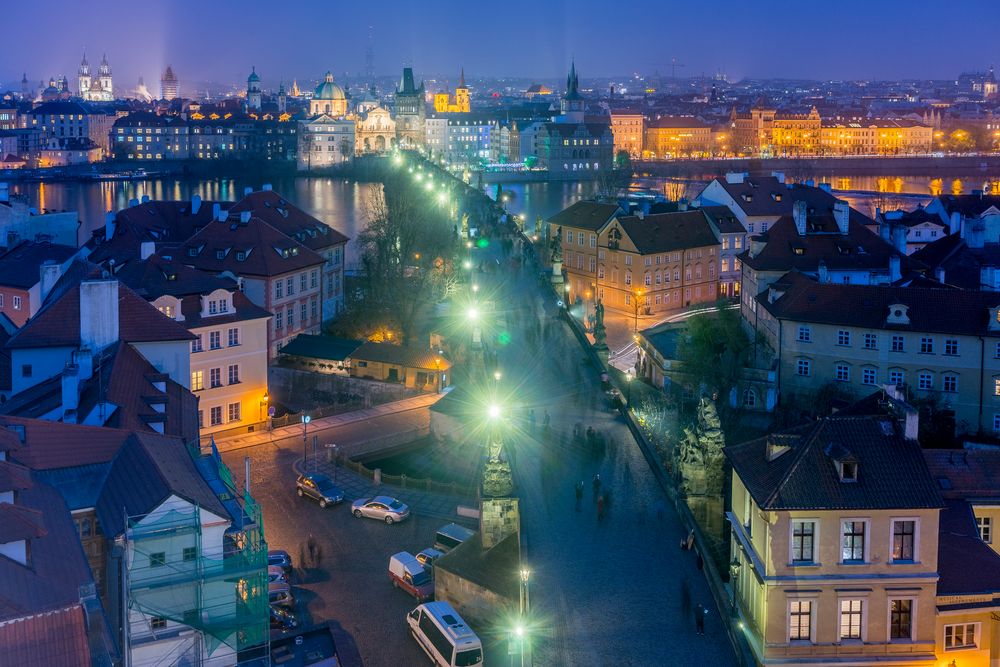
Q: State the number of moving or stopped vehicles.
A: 10